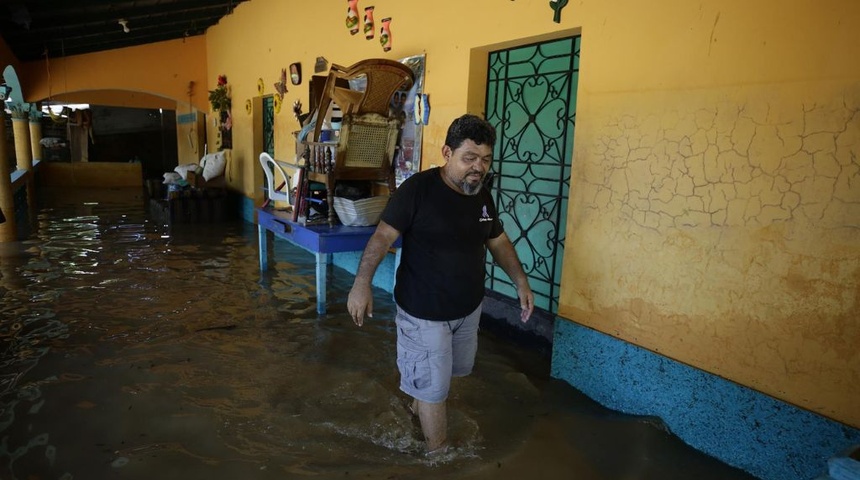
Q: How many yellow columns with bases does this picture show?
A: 3